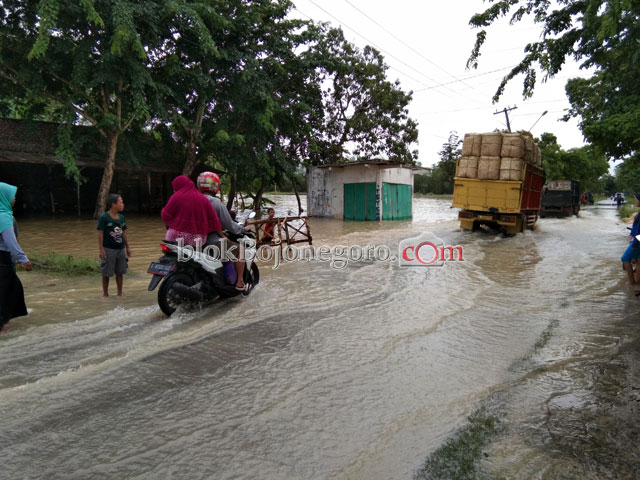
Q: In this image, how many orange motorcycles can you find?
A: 0